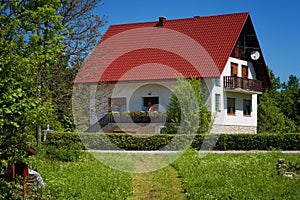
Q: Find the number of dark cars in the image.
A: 0